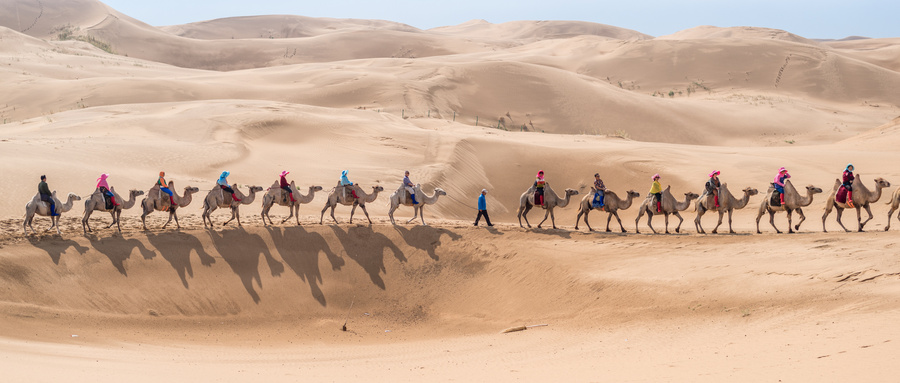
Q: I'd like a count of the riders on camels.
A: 13